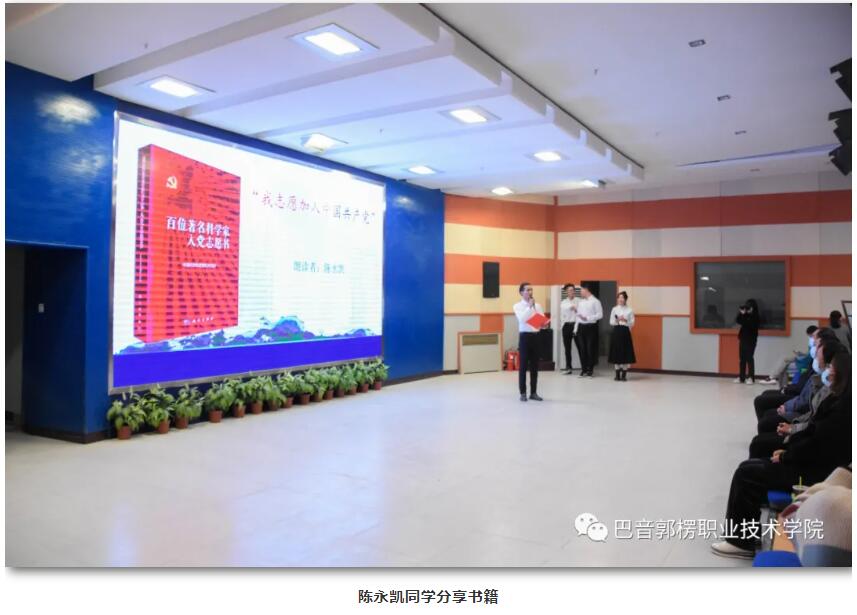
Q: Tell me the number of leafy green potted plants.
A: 15